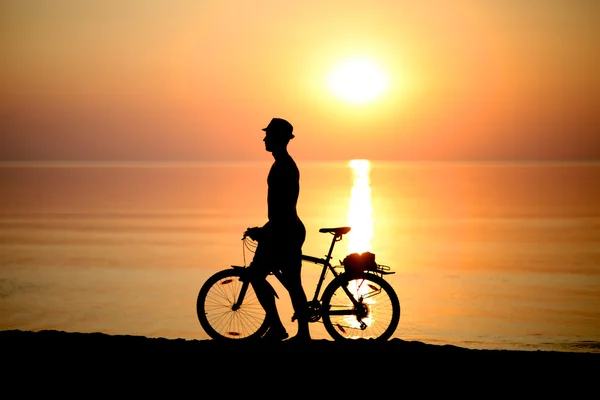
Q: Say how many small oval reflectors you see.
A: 4